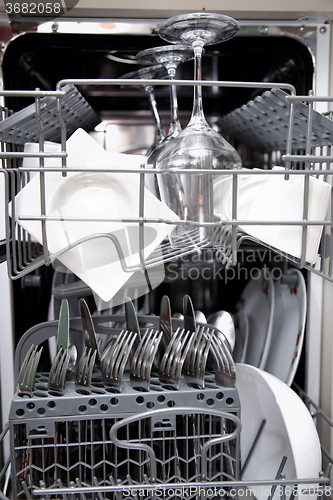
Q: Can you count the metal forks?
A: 8